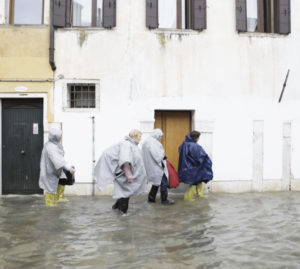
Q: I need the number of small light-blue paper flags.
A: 0